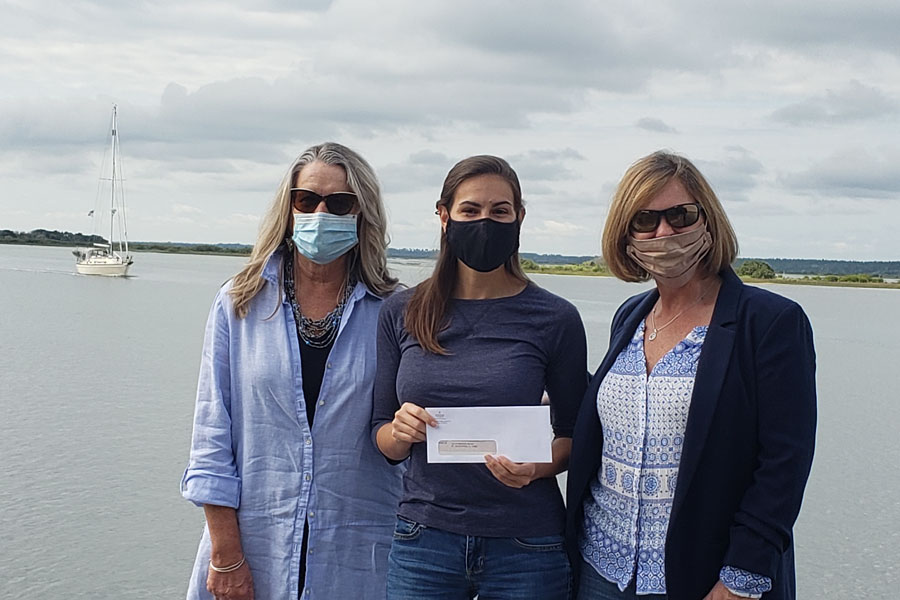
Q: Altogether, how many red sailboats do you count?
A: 0